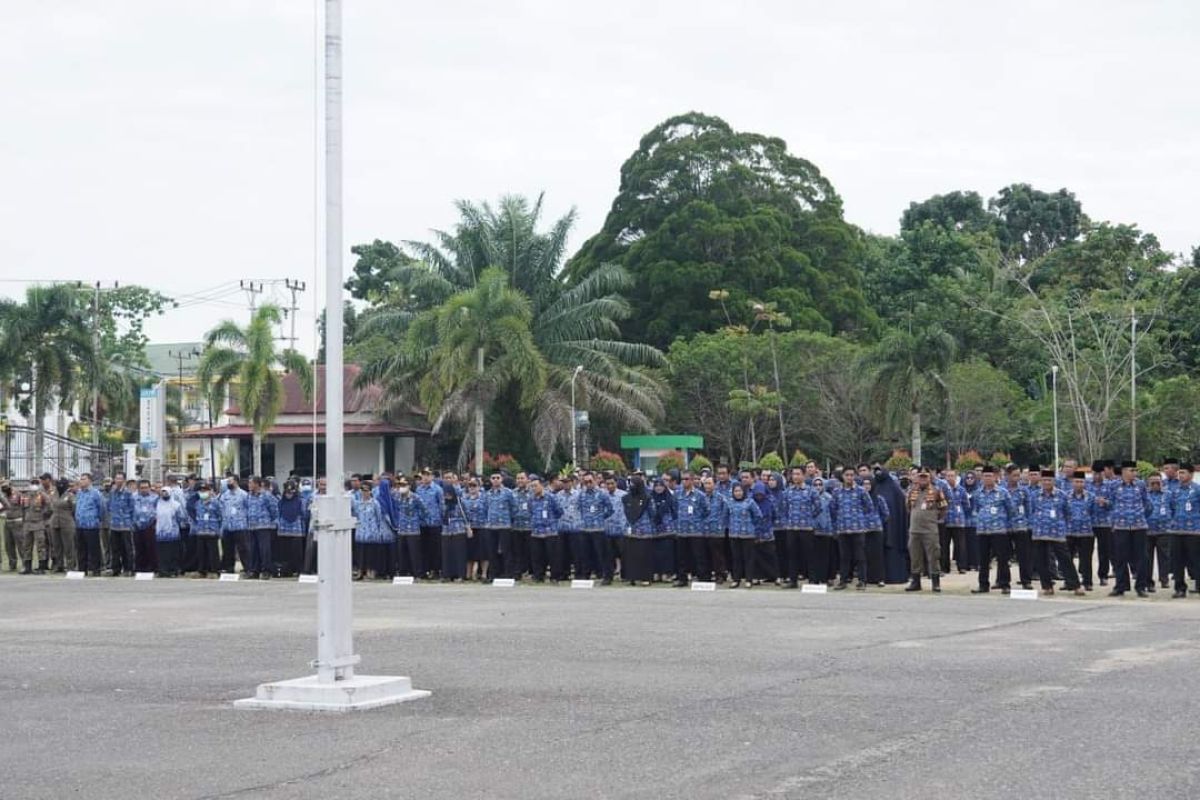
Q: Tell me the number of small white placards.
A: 10